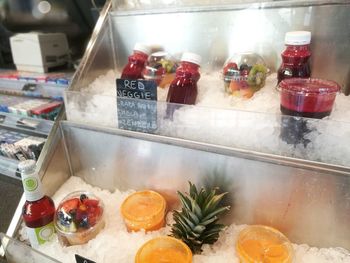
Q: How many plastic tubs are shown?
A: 7